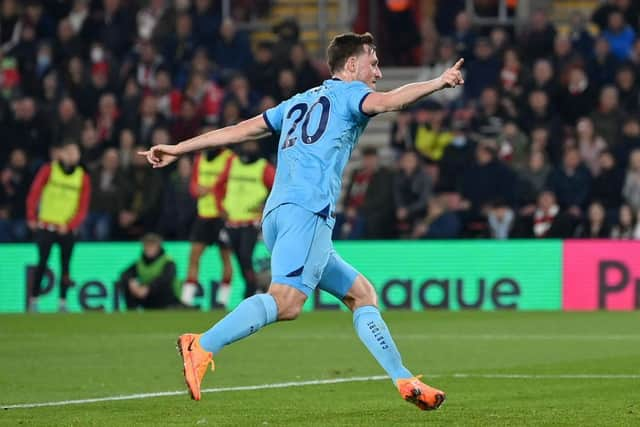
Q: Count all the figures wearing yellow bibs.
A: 3